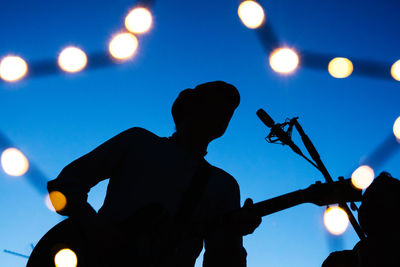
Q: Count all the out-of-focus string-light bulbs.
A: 14